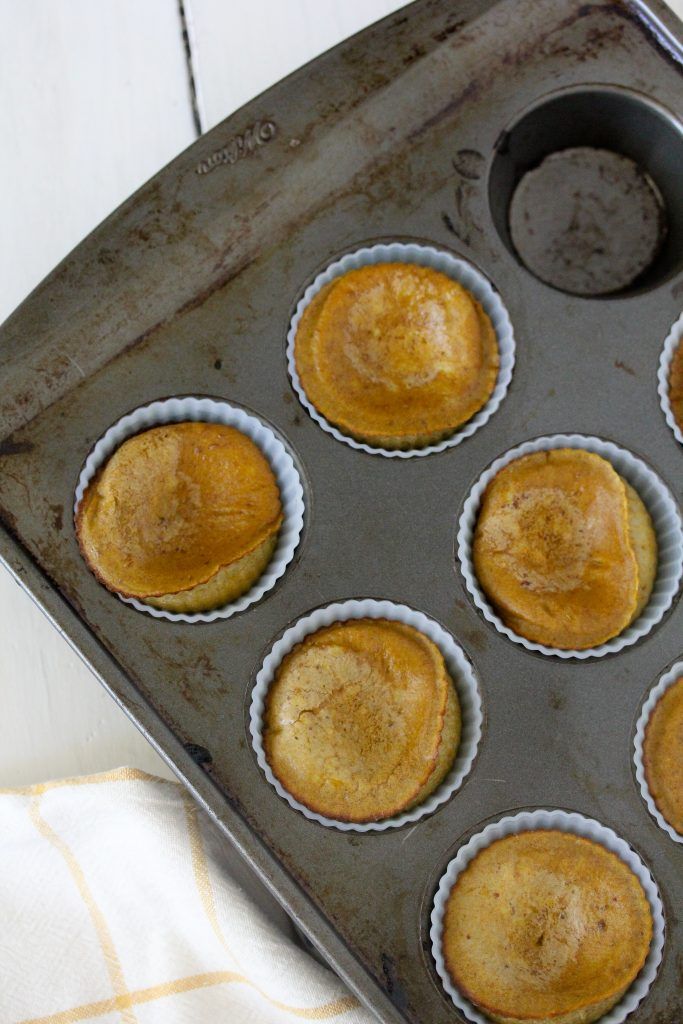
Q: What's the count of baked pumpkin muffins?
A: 7